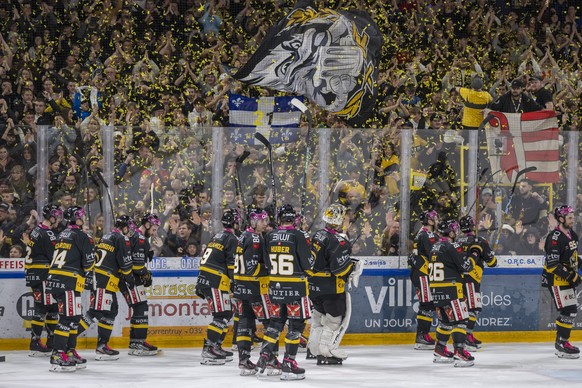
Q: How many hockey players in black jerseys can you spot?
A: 13